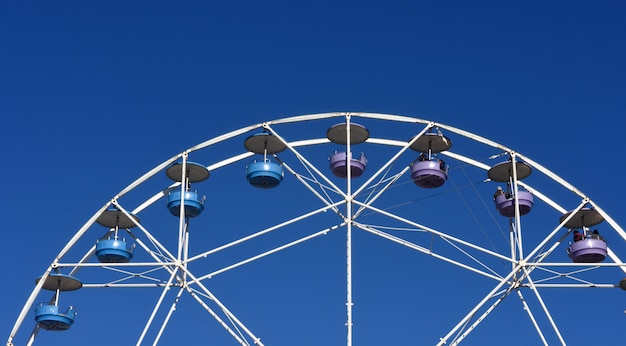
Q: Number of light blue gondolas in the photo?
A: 4